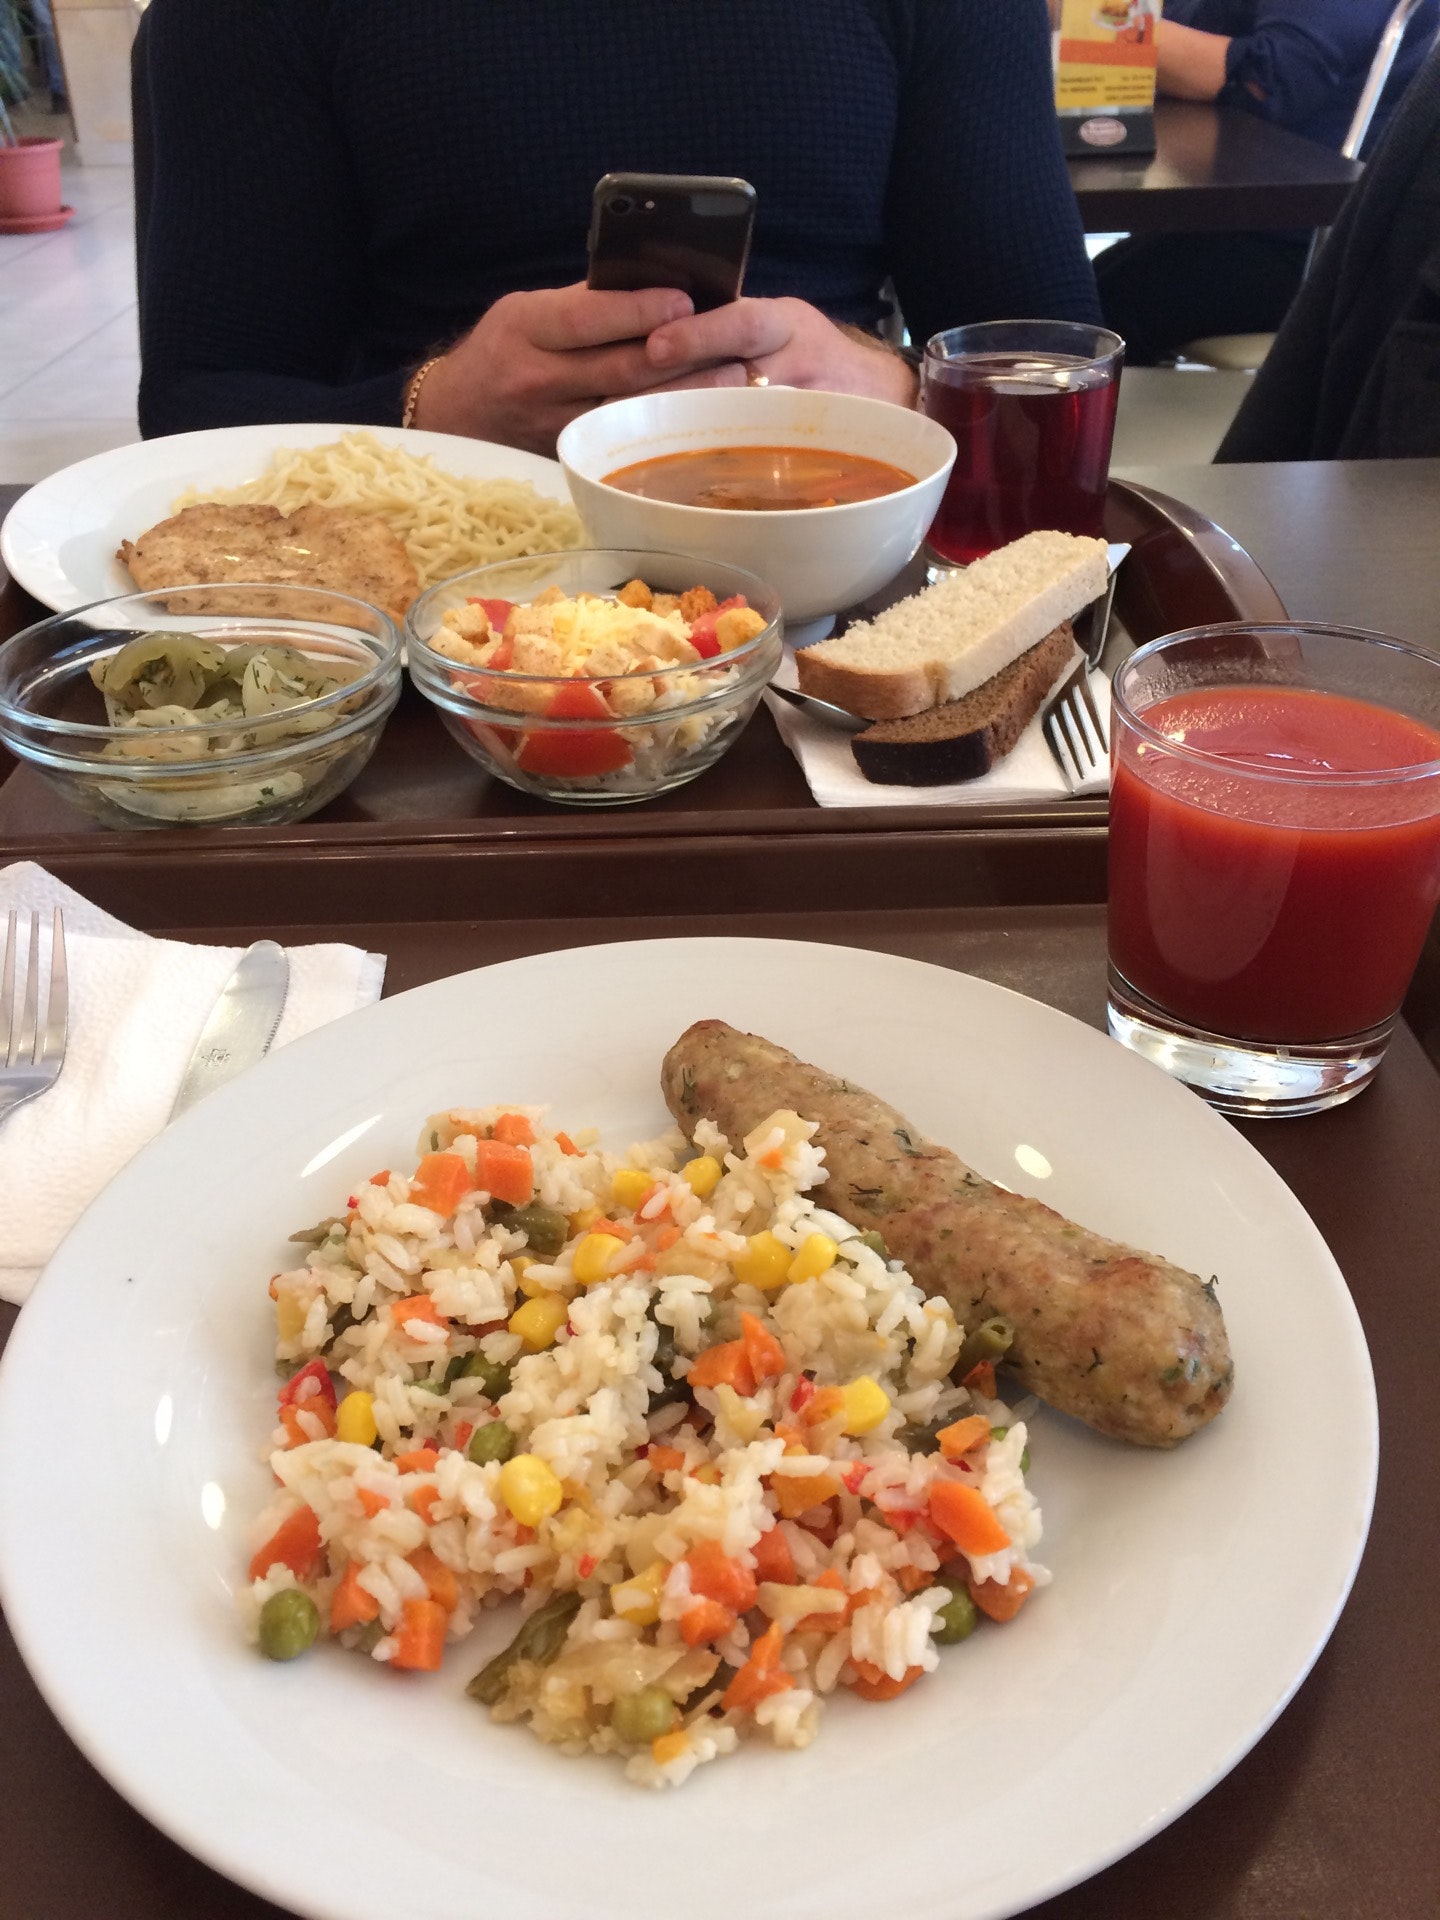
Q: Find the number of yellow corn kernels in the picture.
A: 12